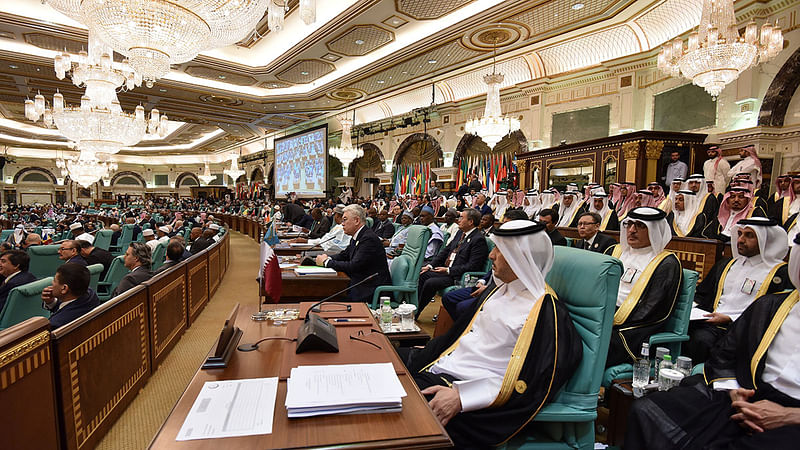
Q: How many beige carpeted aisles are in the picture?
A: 1